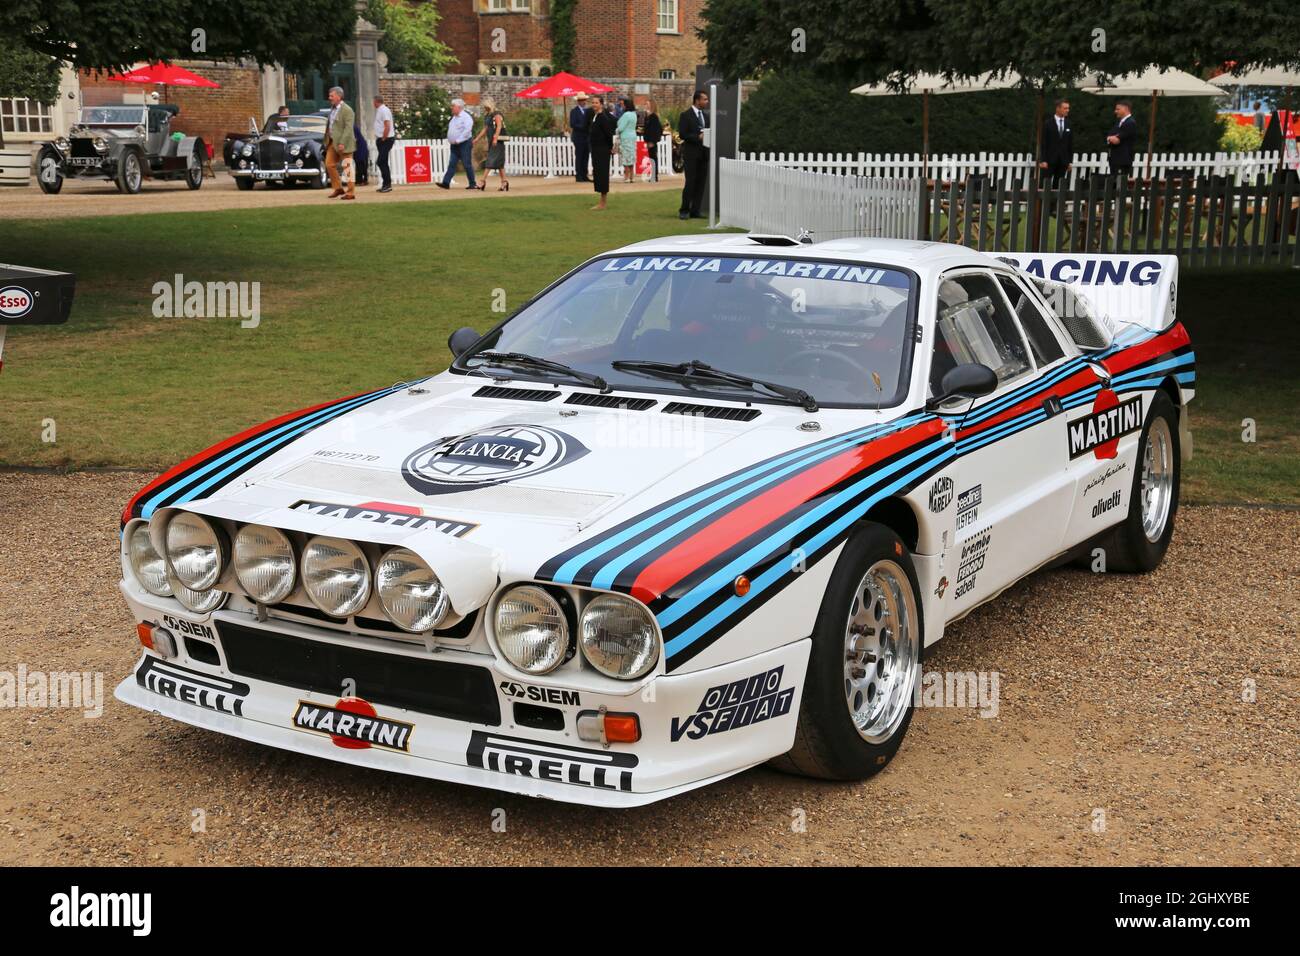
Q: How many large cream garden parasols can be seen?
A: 4